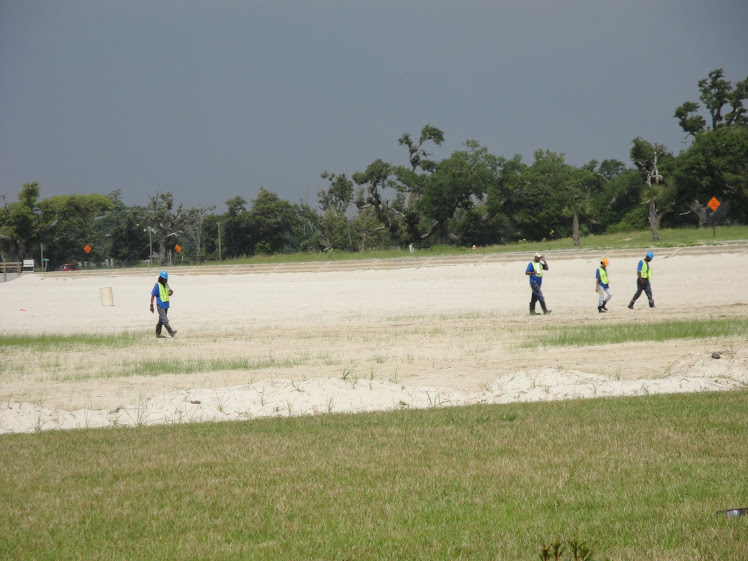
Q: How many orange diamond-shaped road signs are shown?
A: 3